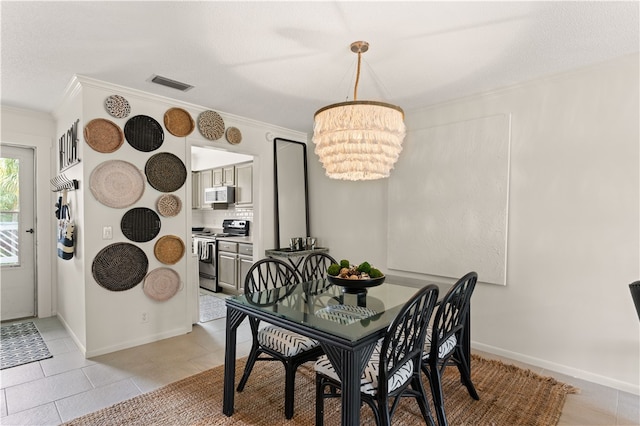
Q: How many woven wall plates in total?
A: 13